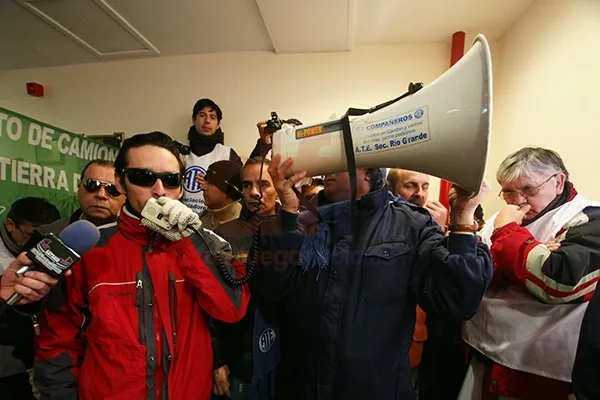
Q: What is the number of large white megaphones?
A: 1